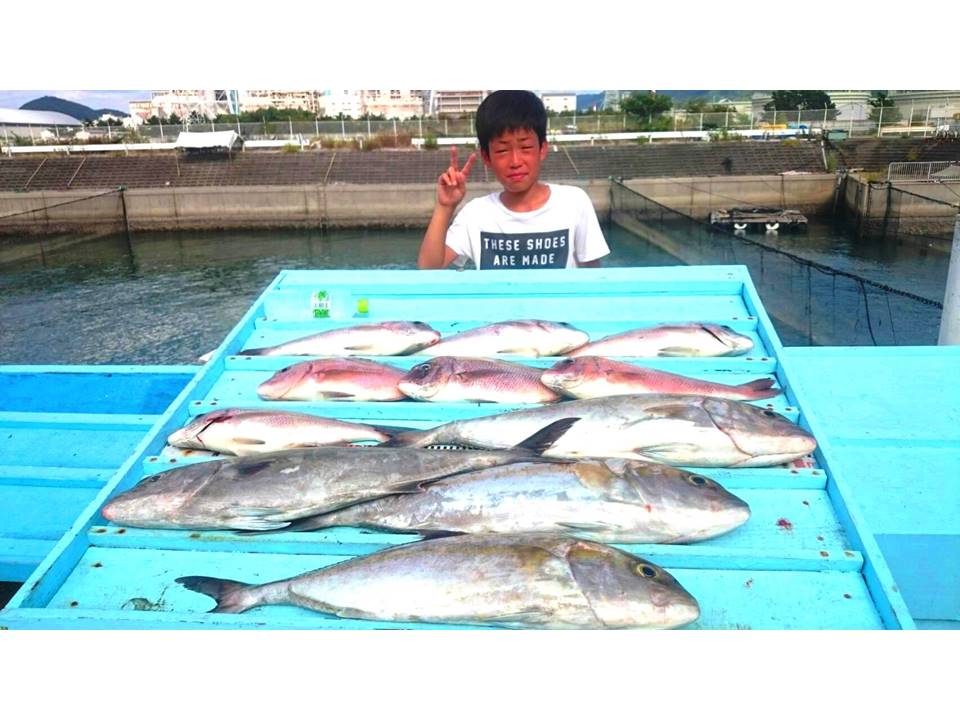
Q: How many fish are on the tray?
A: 11